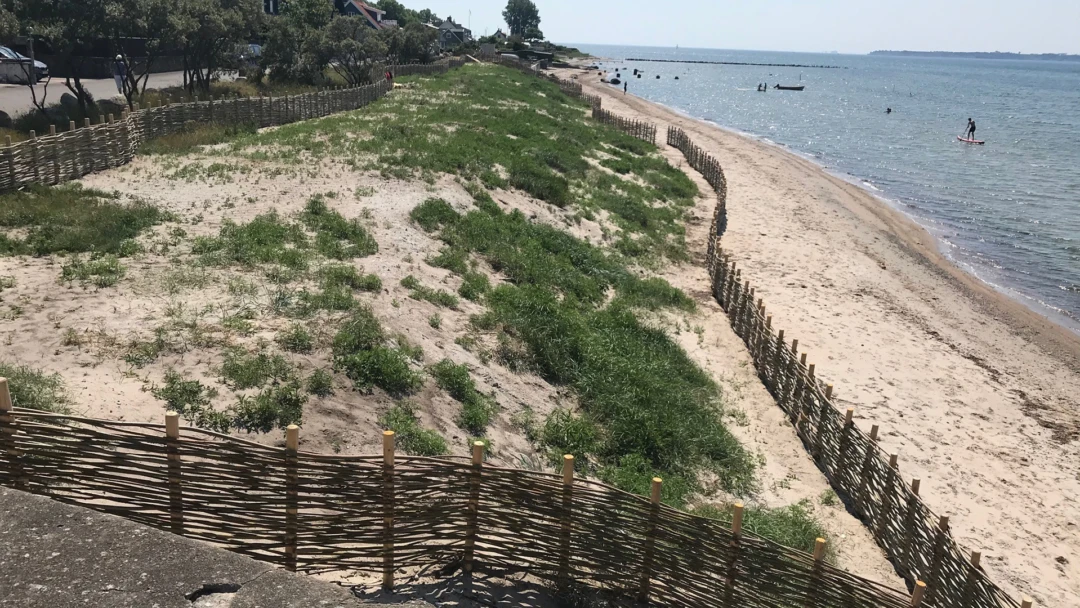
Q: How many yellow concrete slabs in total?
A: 0